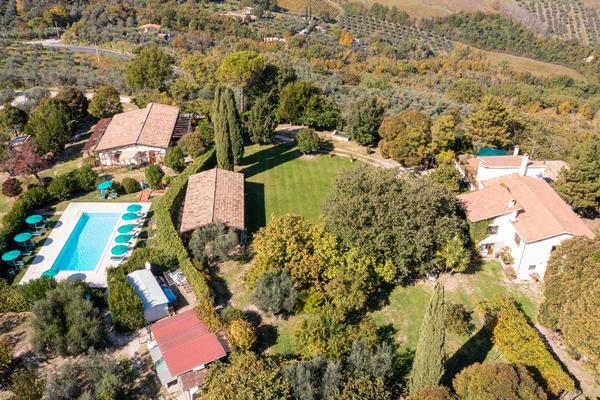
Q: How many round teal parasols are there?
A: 10